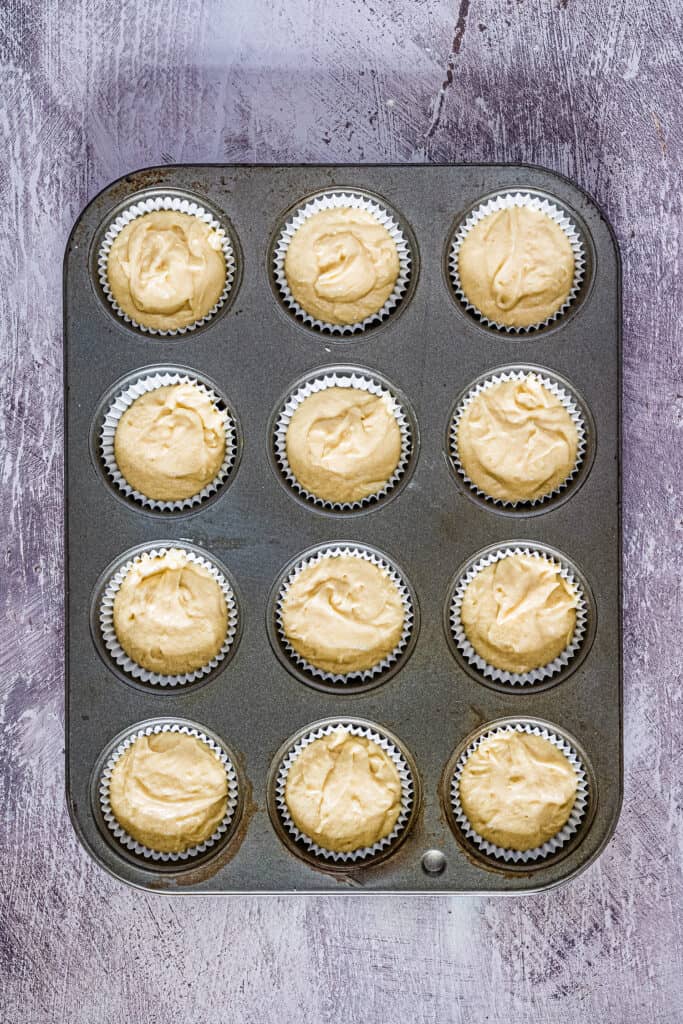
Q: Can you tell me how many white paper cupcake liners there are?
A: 12